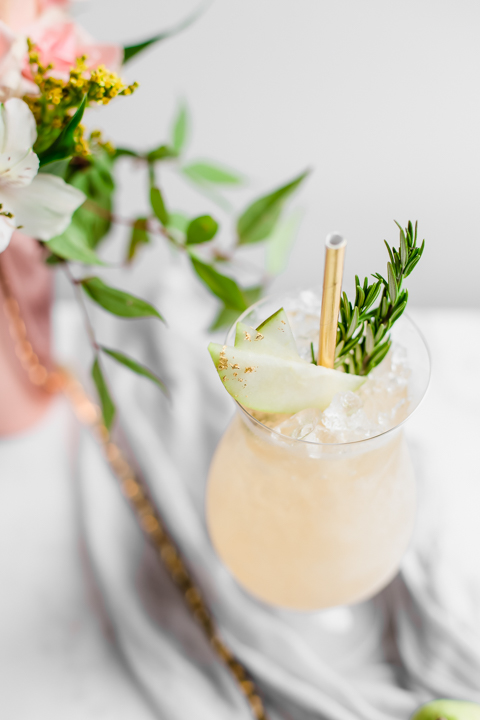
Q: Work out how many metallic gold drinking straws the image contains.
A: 1